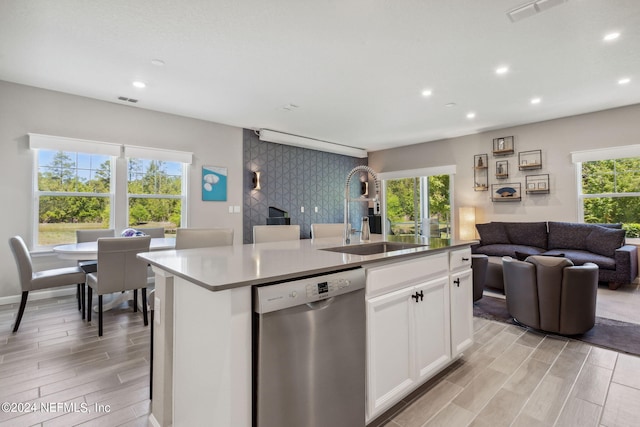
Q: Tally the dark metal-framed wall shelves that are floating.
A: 6